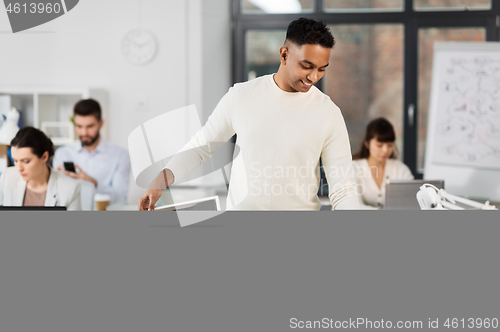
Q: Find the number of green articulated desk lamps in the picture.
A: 0